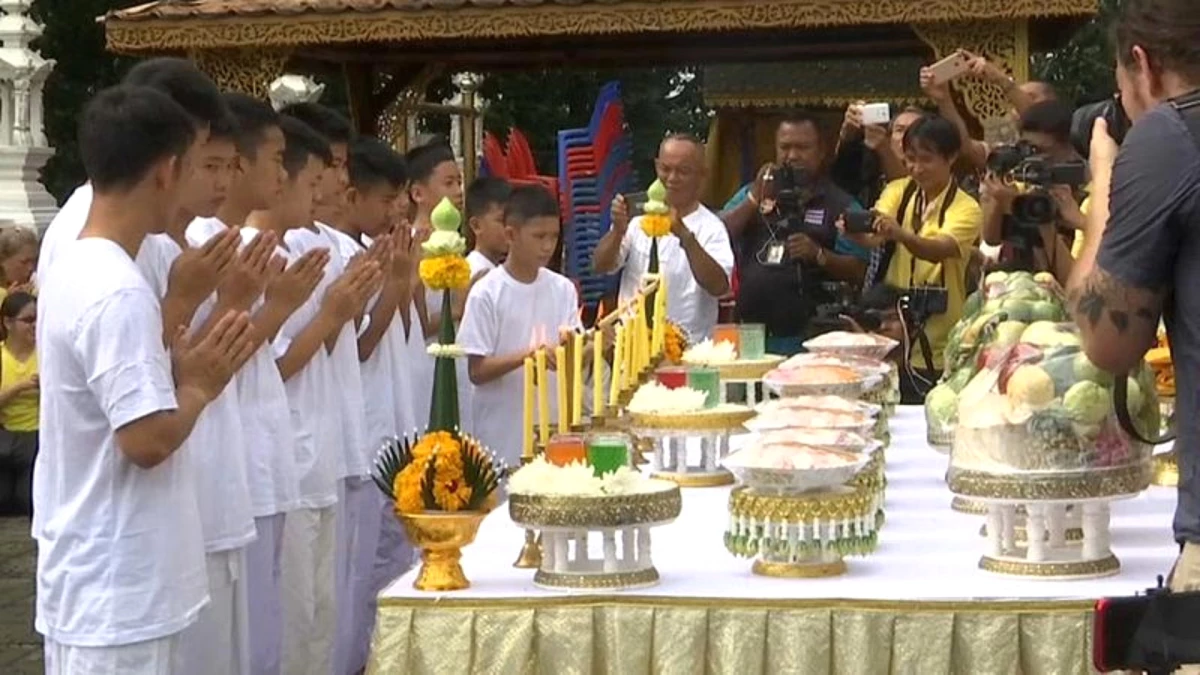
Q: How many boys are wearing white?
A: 11